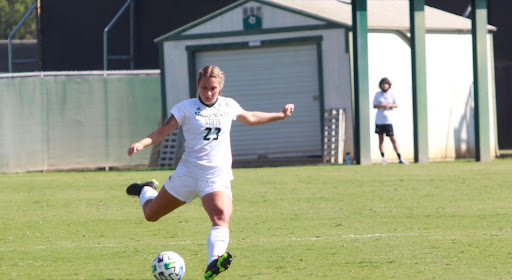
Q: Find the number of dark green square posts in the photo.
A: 3